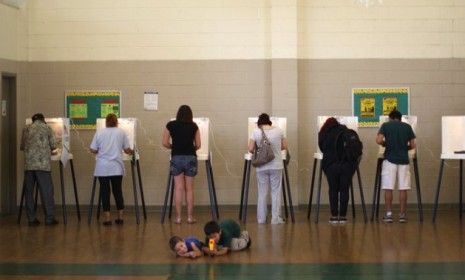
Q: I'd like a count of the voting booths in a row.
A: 7